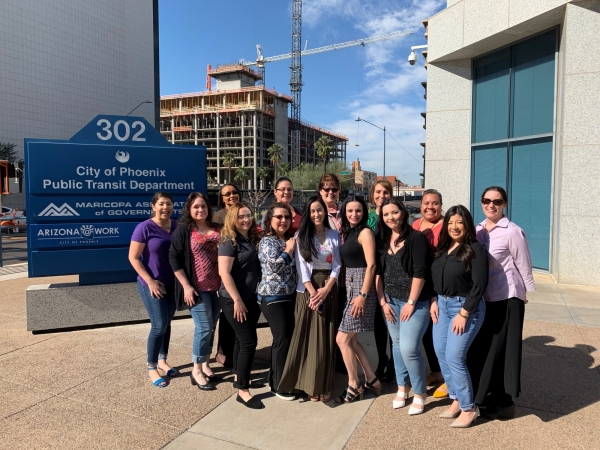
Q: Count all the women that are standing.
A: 14